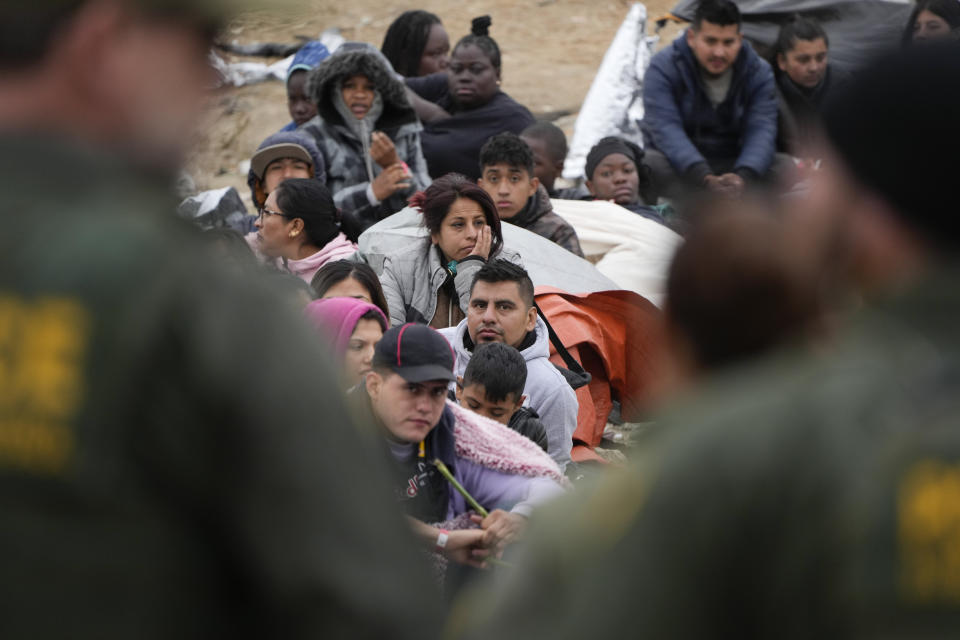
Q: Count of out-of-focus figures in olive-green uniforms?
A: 3